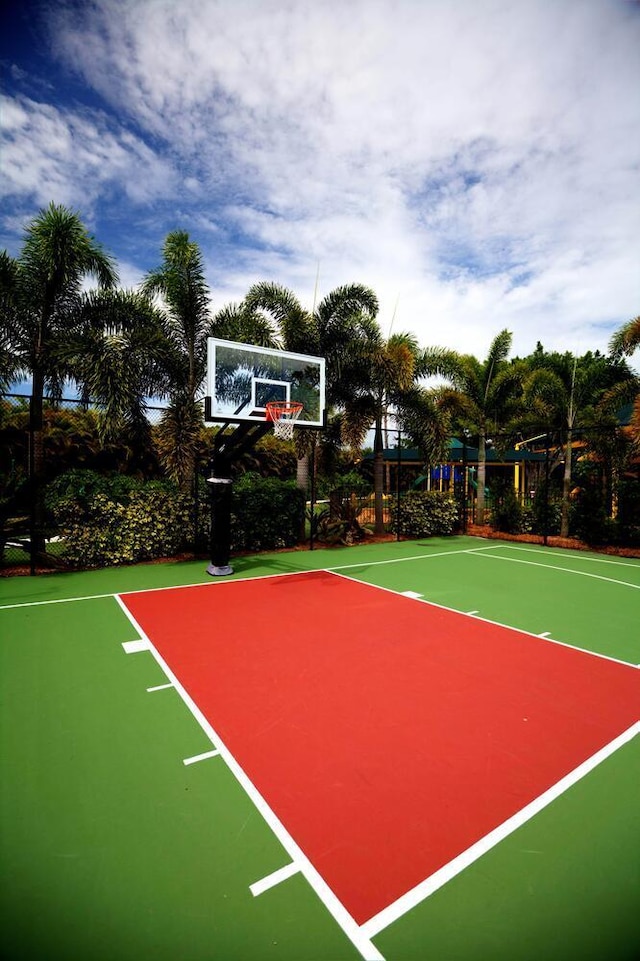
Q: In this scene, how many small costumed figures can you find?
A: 0